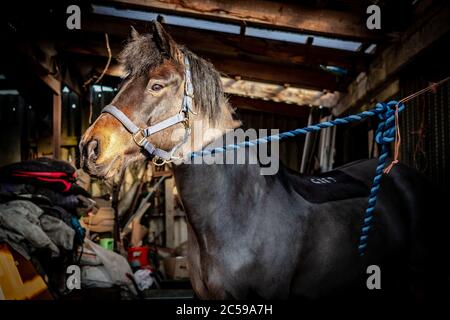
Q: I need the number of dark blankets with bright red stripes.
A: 1